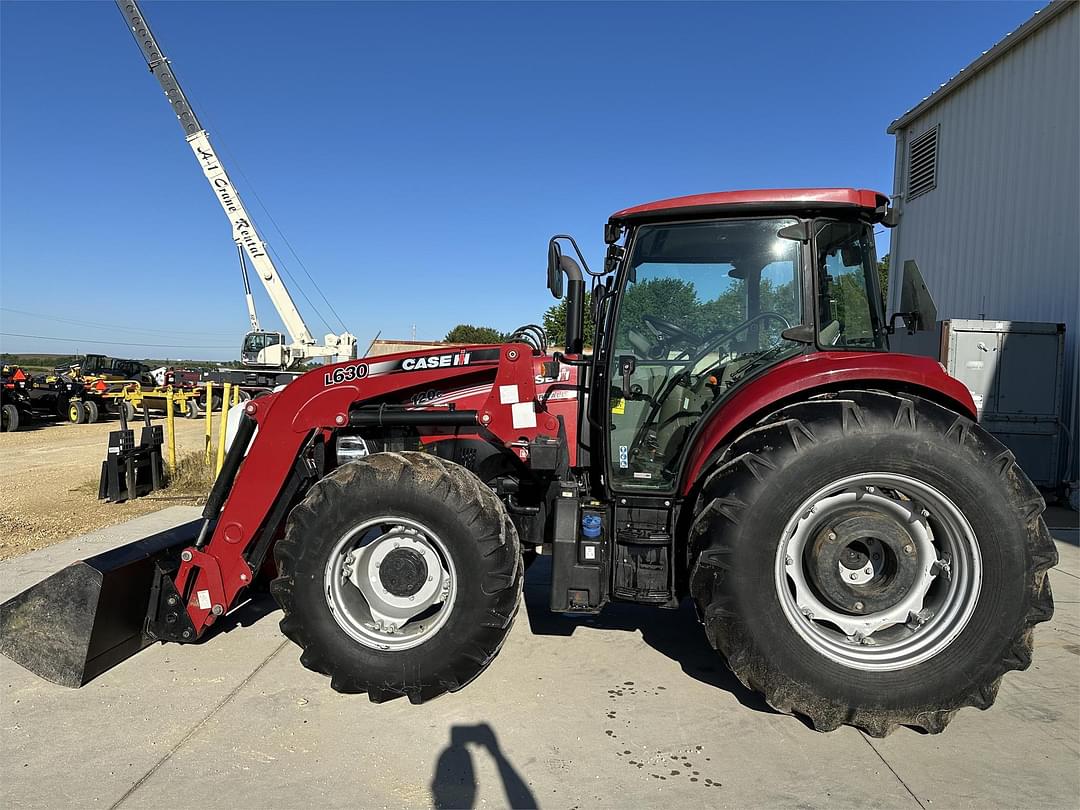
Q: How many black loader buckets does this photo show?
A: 1